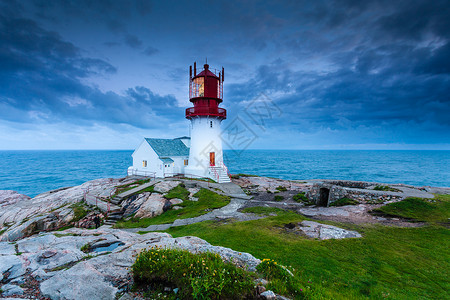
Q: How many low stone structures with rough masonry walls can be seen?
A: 1